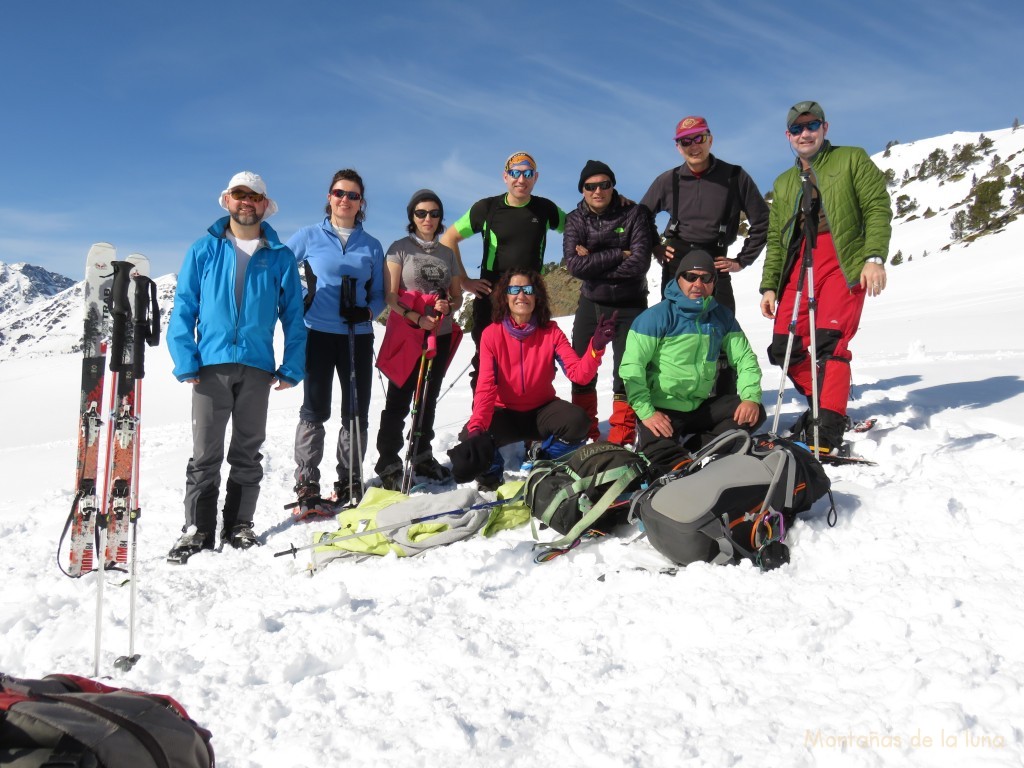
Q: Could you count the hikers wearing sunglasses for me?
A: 9